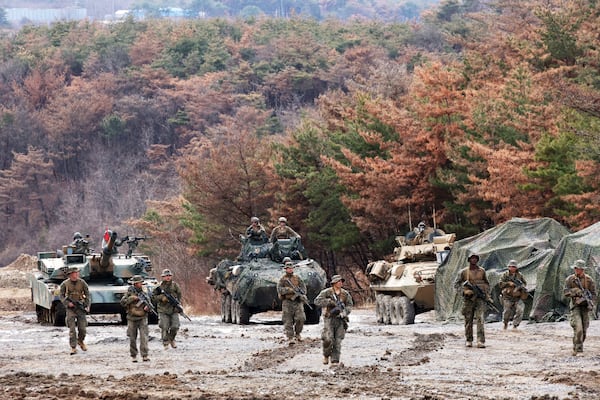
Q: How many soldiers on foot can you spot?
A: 8